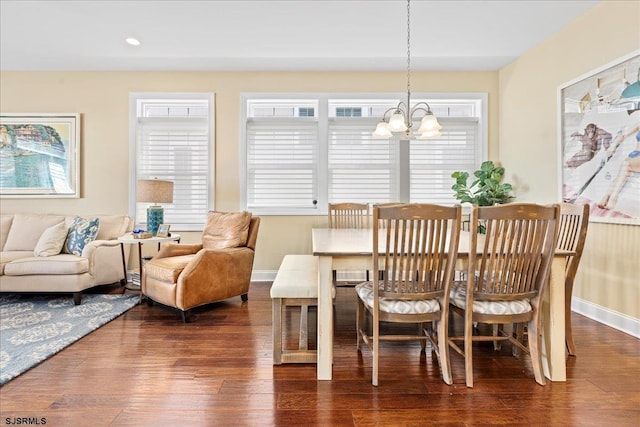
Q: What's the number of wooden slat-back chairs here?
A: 5